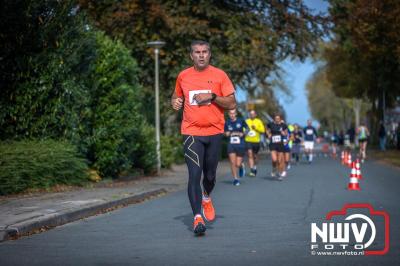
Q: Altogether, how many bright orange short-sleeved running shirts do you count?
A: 1